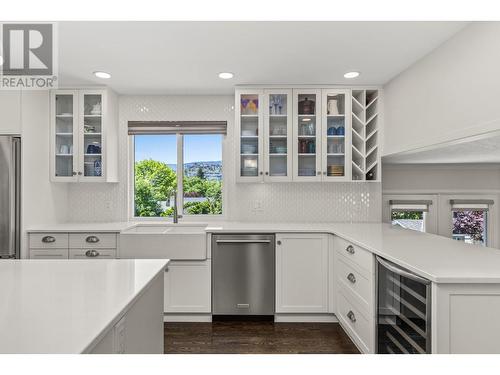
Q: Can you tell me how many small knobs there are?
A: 8